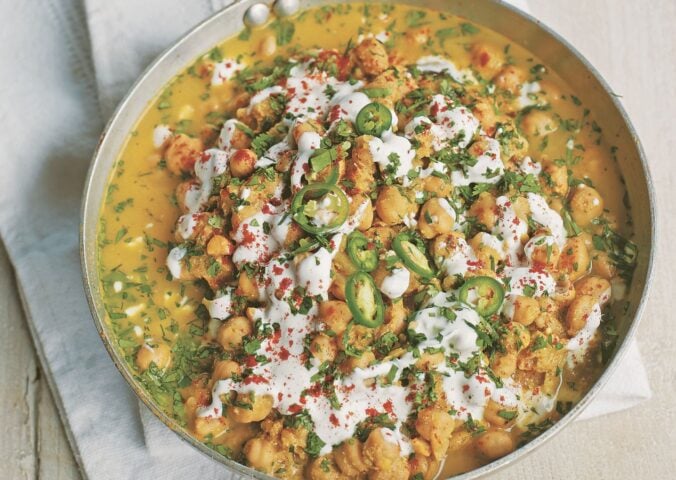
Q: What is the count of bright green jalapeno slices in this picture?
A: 6